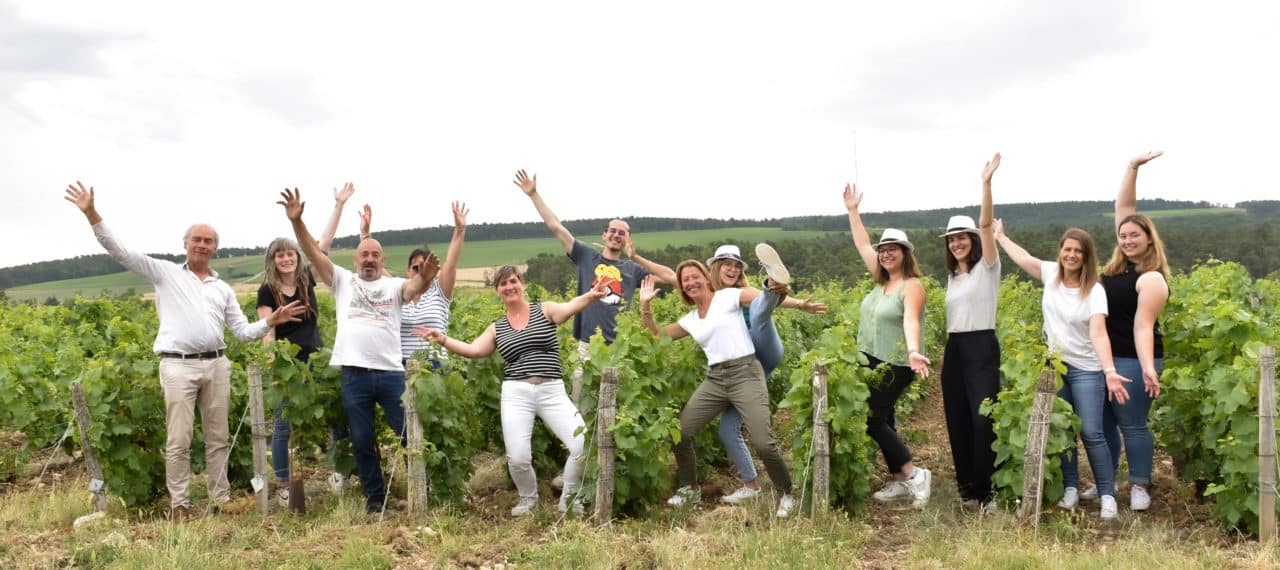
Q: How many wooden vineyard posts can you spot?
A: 7